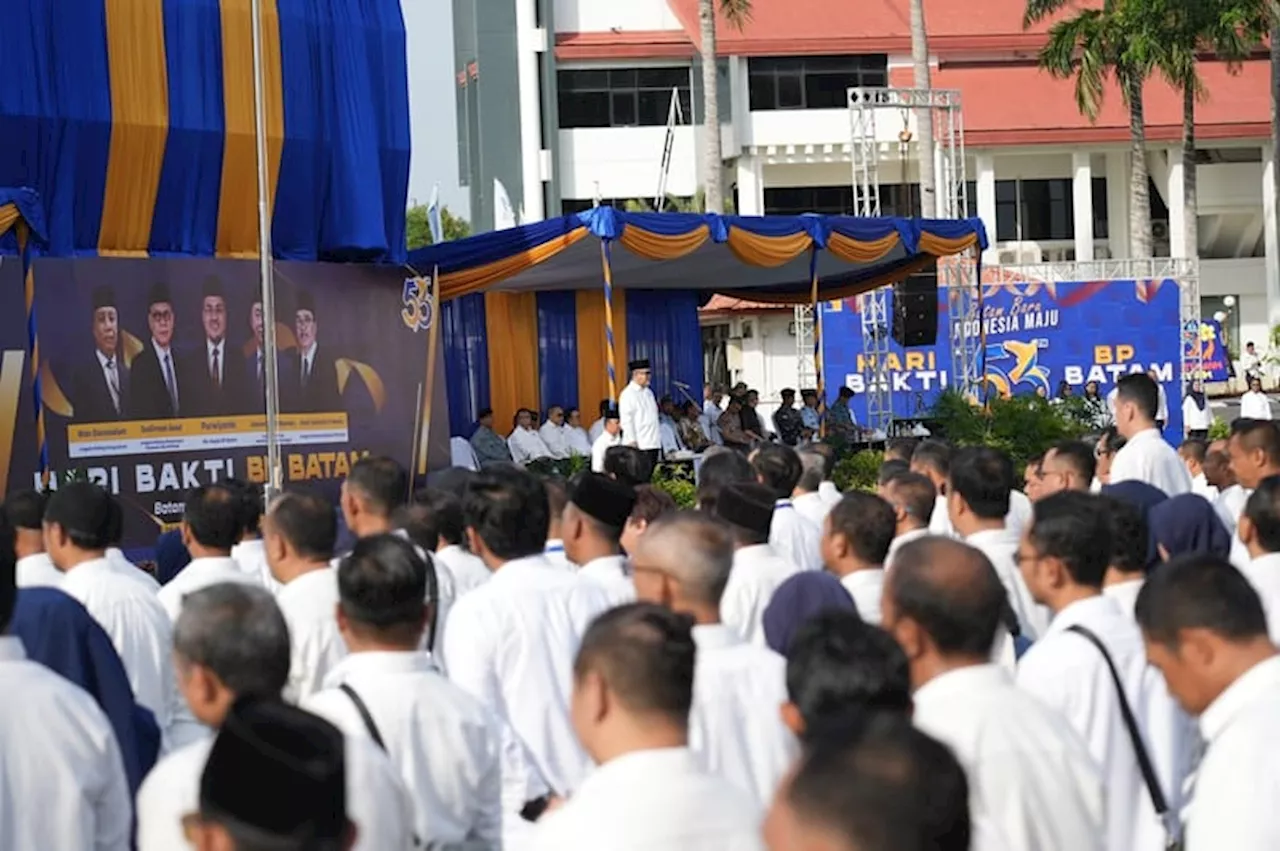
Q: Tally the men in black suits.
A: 5